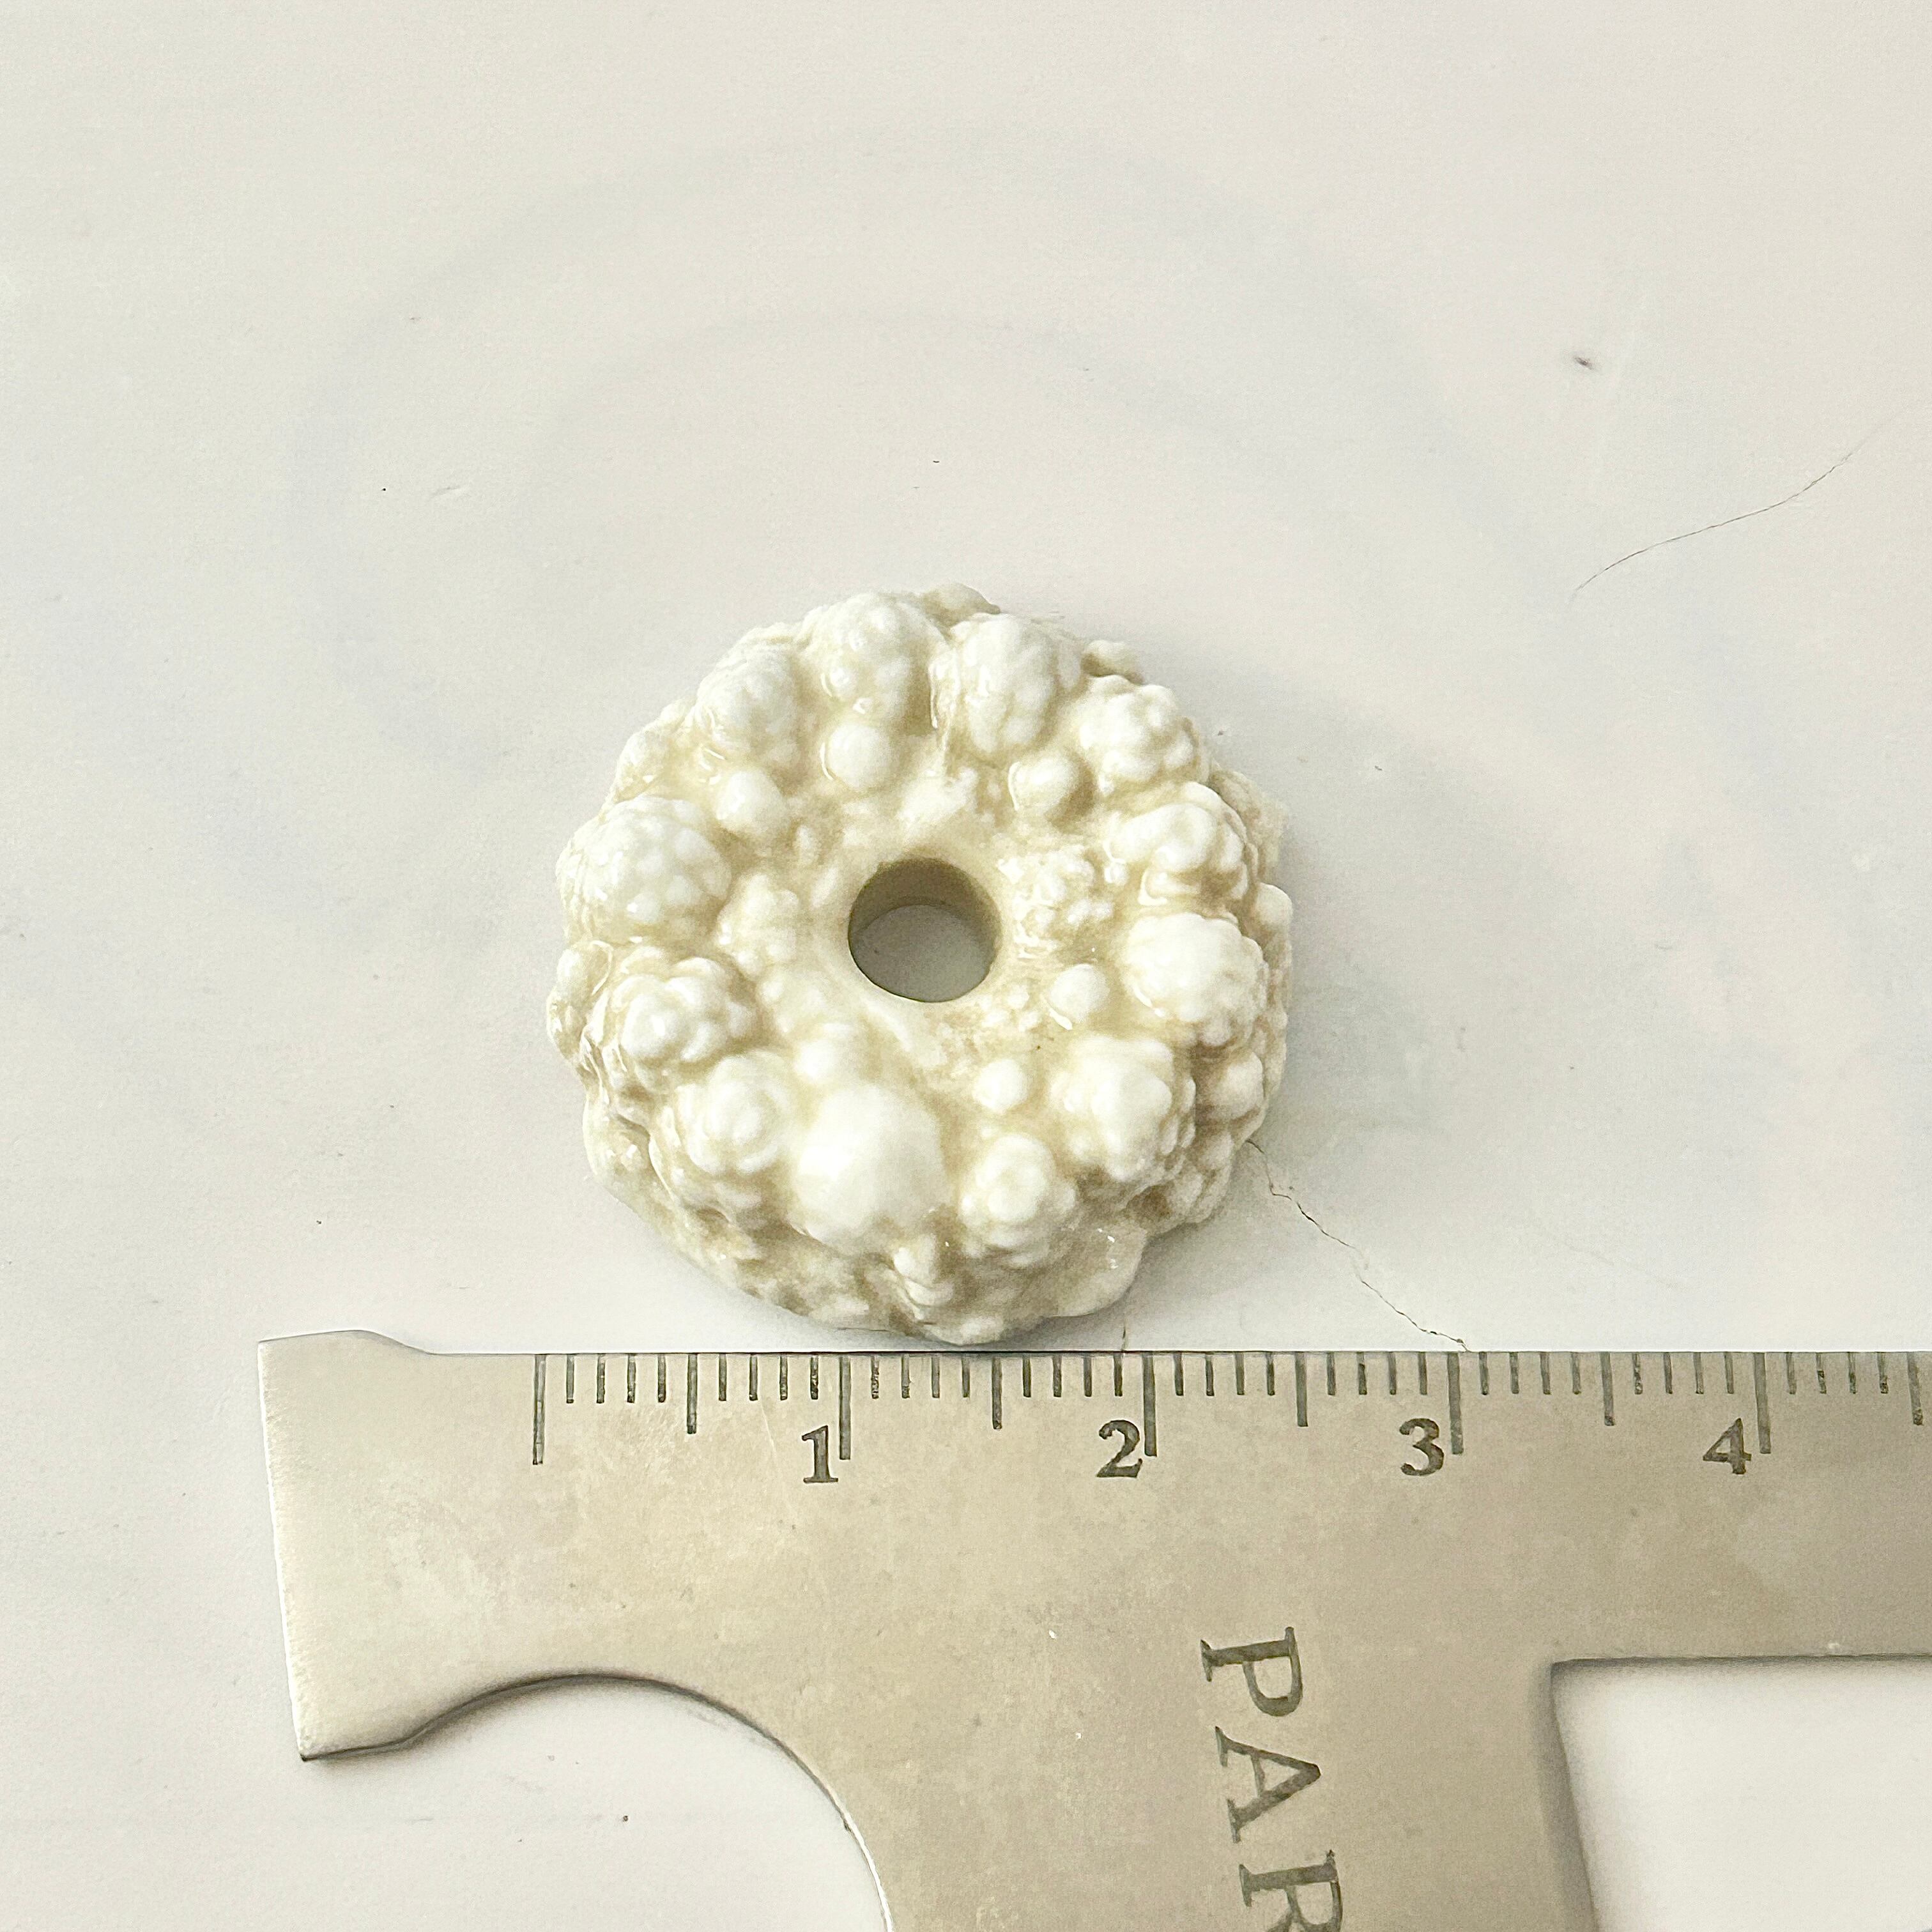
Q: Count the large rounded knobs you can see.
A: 12